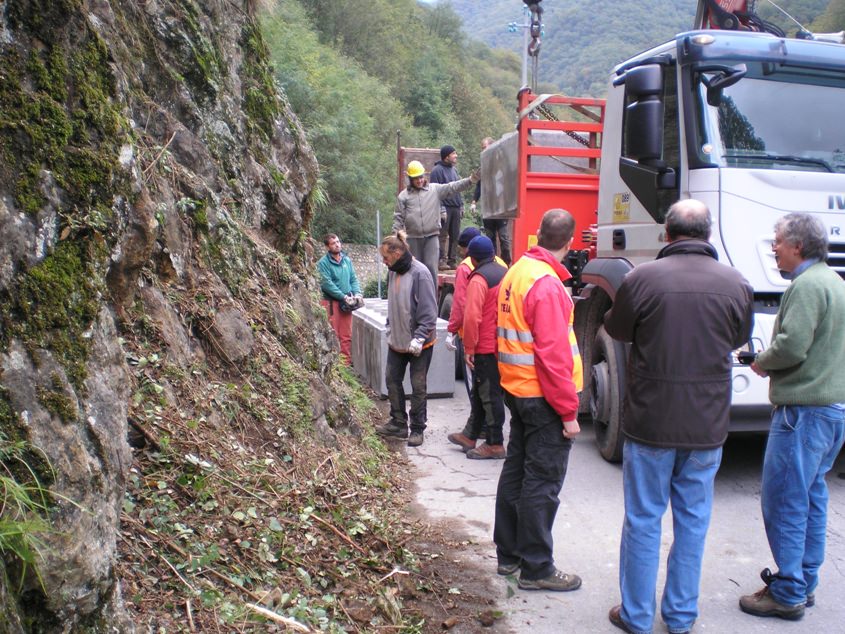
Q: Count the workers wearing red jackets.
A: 3